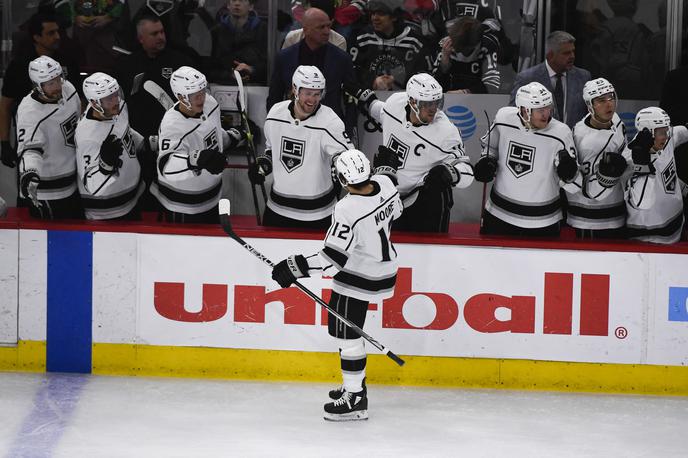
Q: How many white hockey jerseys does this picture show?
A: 9